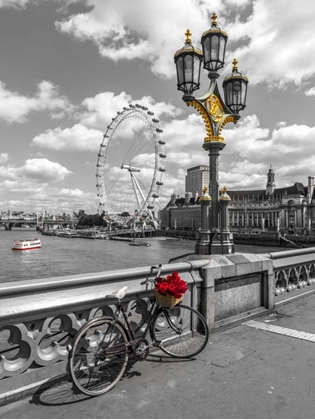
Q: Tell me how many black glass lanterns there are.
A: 3